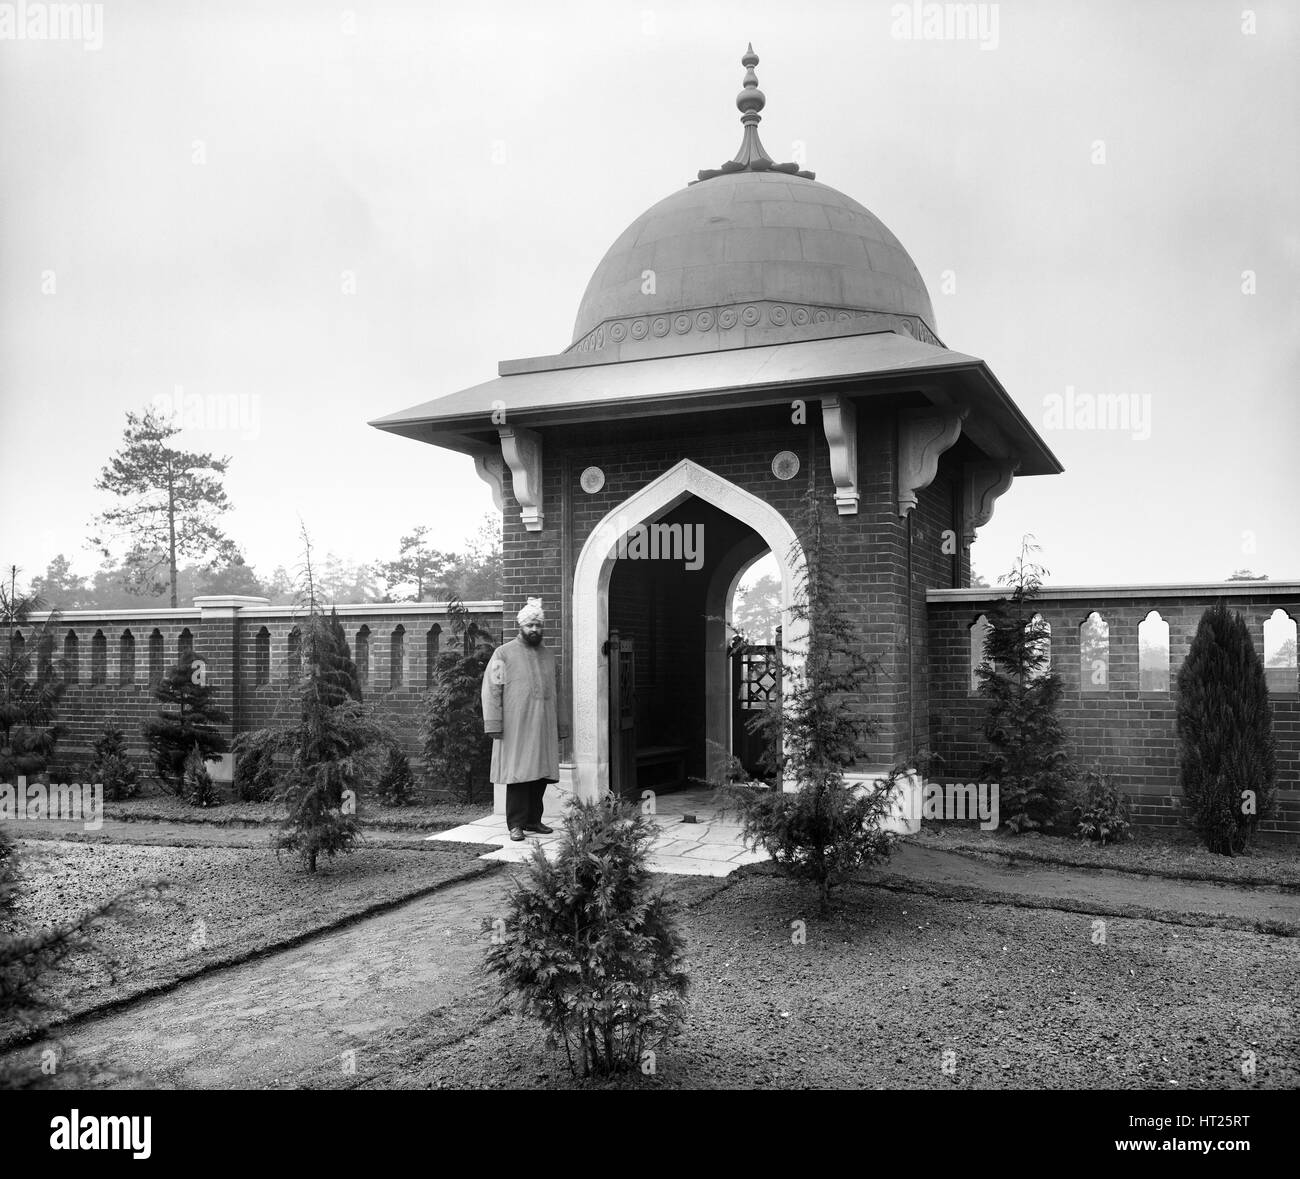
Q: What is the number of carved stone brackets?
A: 5